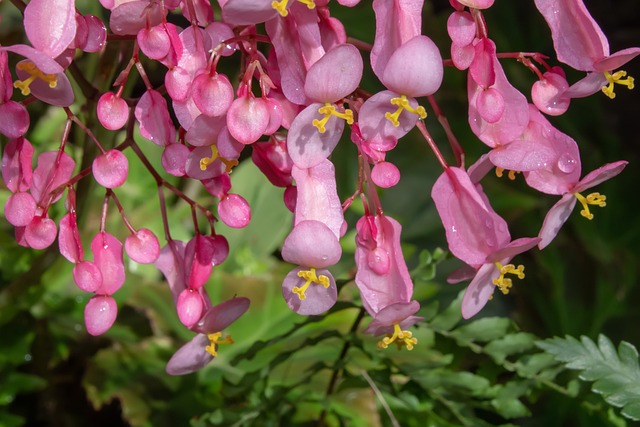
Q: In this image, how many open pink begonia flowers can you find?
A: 12